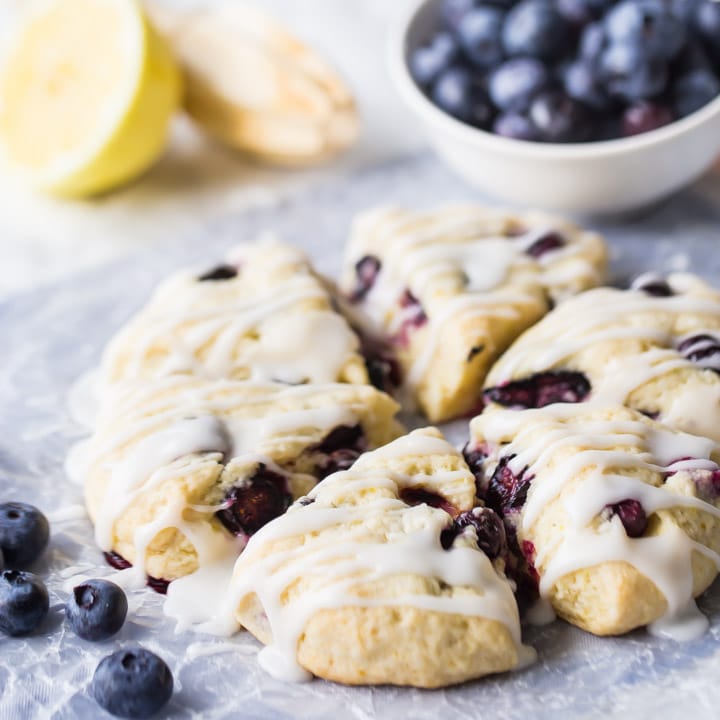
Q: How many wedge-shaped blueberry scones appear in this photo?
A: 6